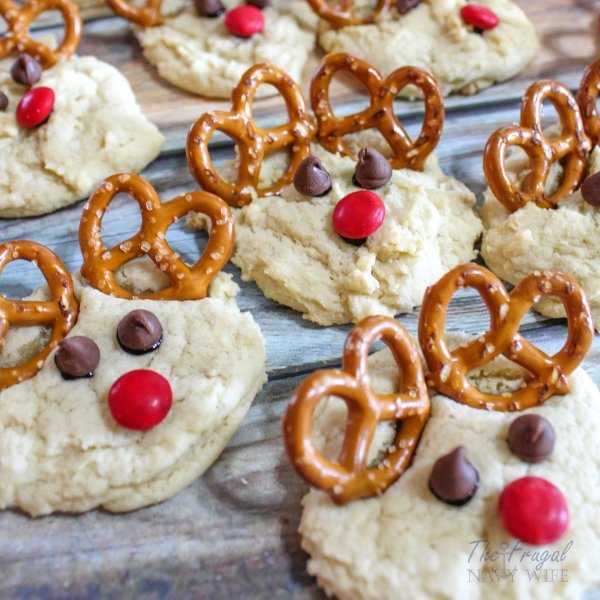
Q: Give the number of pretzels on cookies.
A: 11